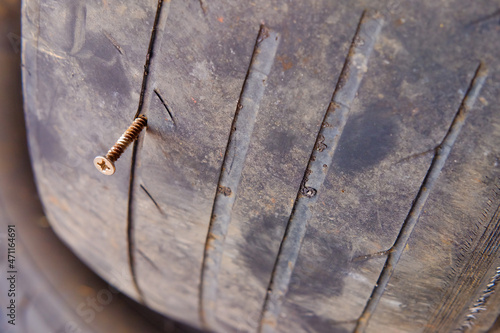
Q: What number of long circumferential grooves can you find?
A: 4